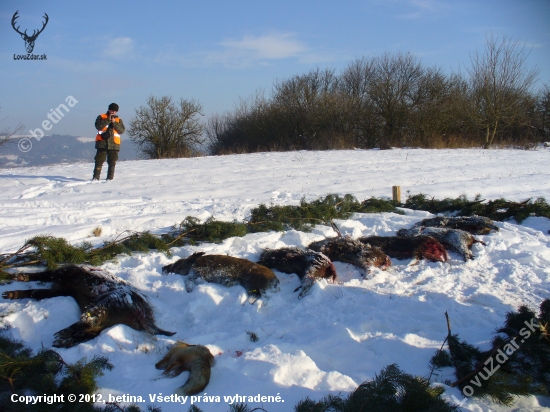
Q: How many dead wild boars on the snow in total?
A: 7